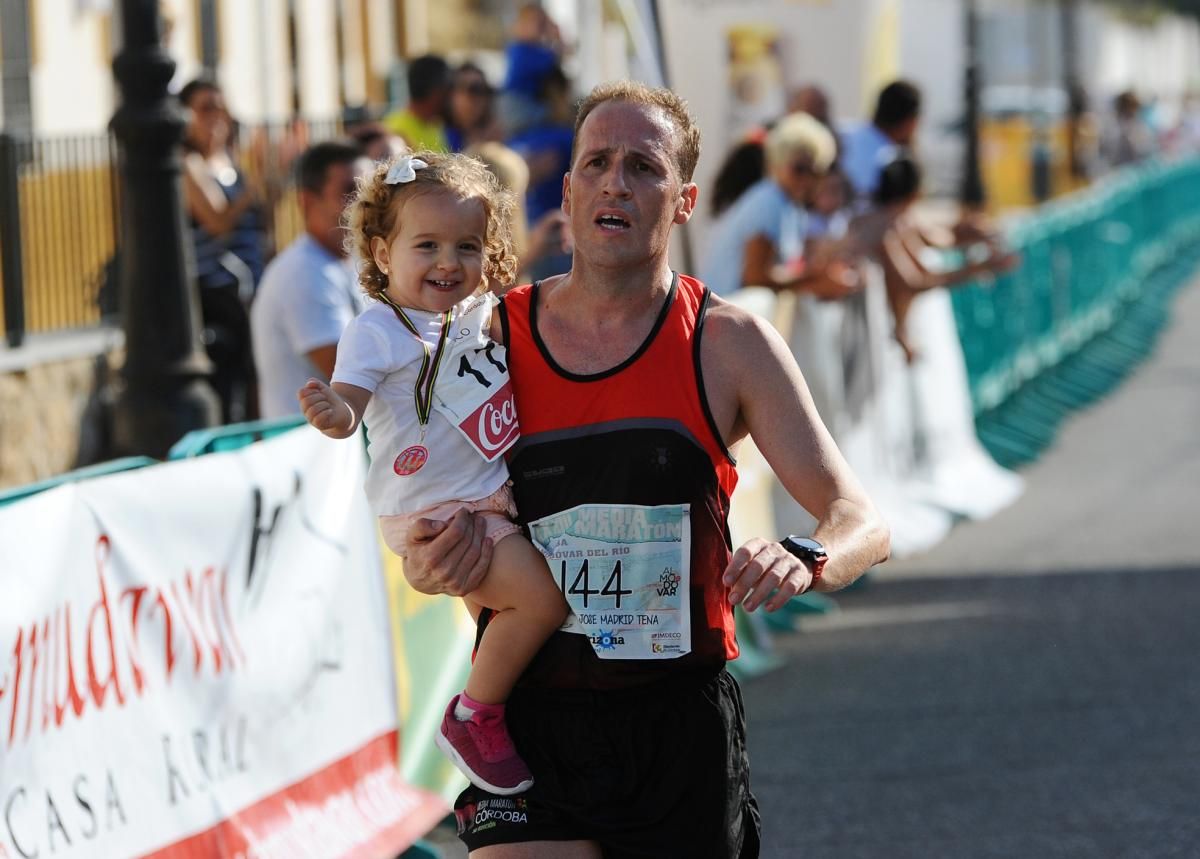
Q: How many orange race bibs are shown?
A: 0